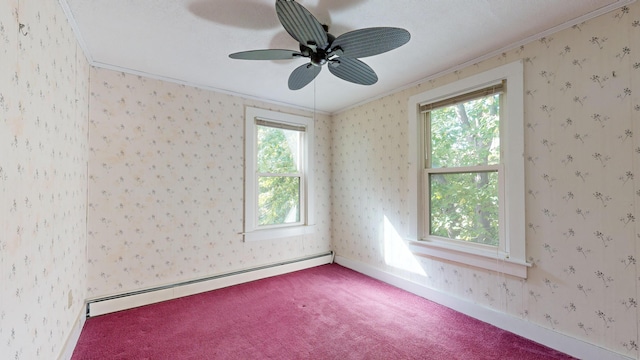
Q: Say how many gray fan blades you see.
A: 5